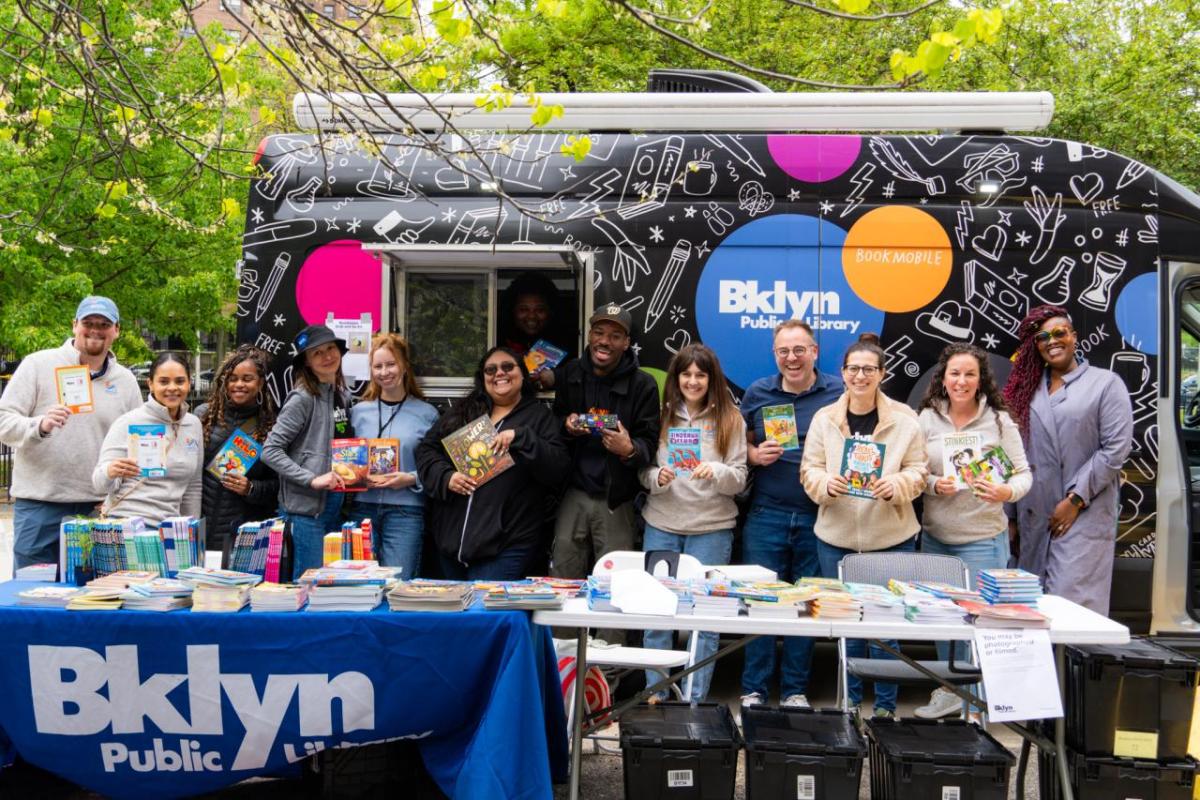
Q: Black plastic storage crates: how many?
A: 5